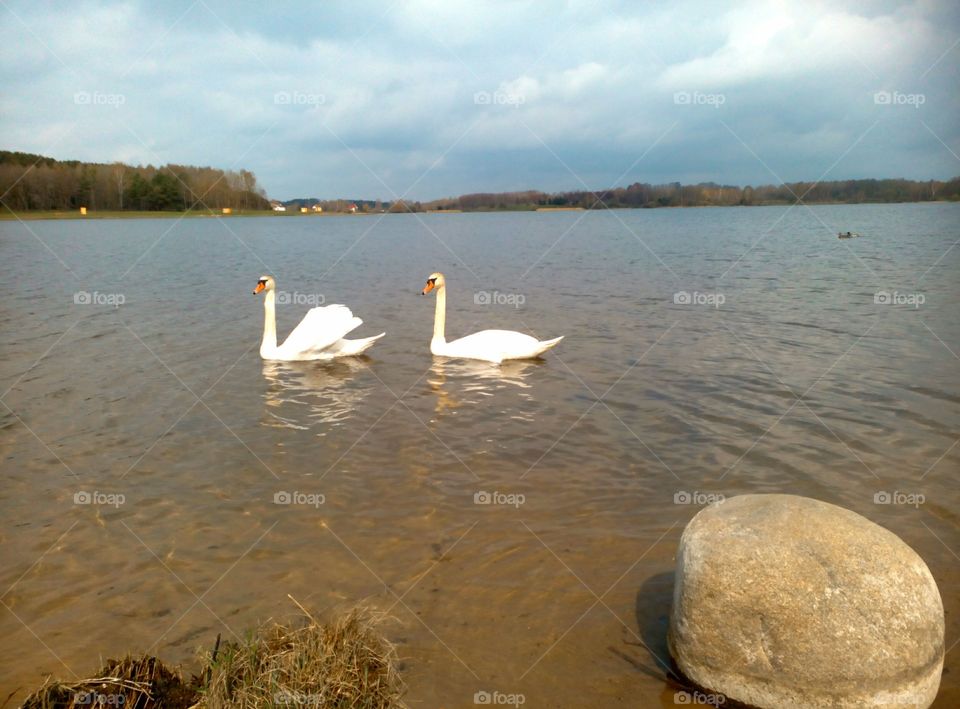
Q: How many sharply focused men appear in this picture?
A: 0